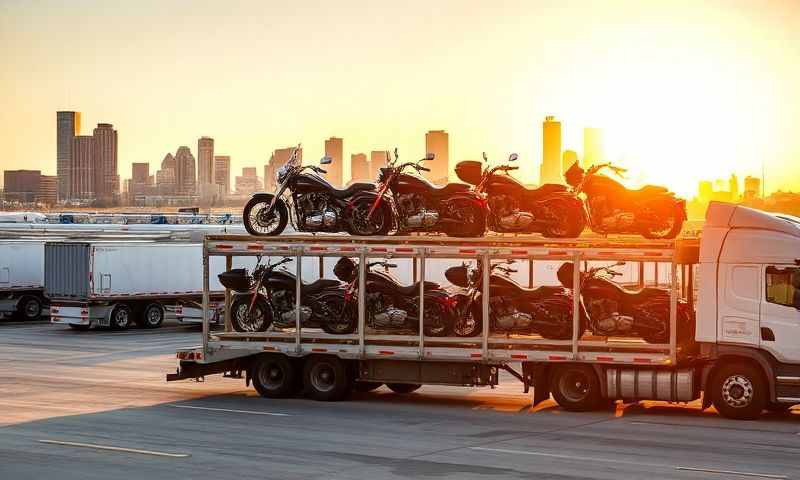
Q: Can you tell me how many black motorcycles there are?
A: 8